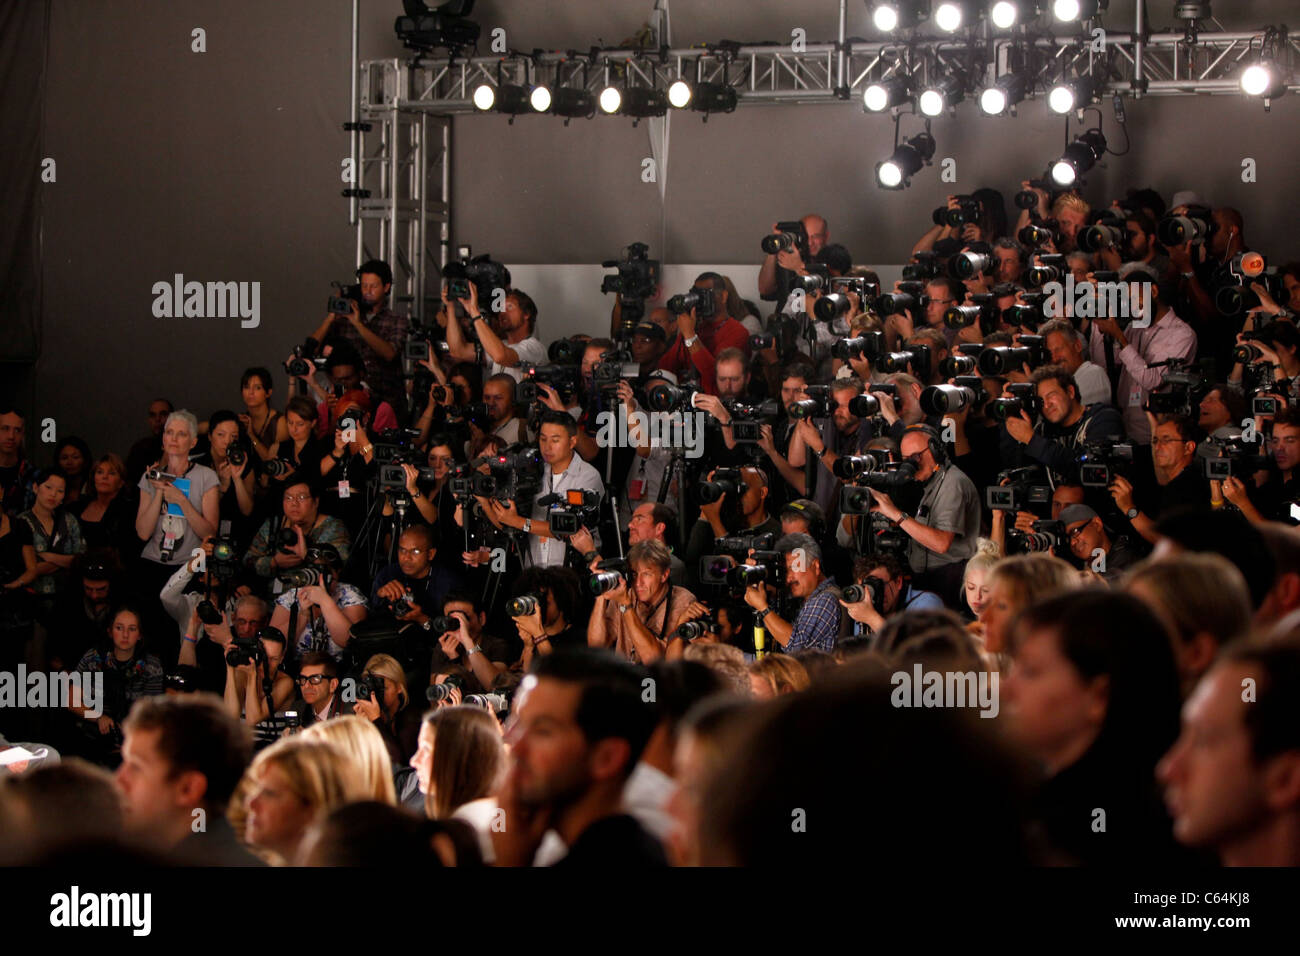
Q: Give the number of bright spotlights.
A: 15